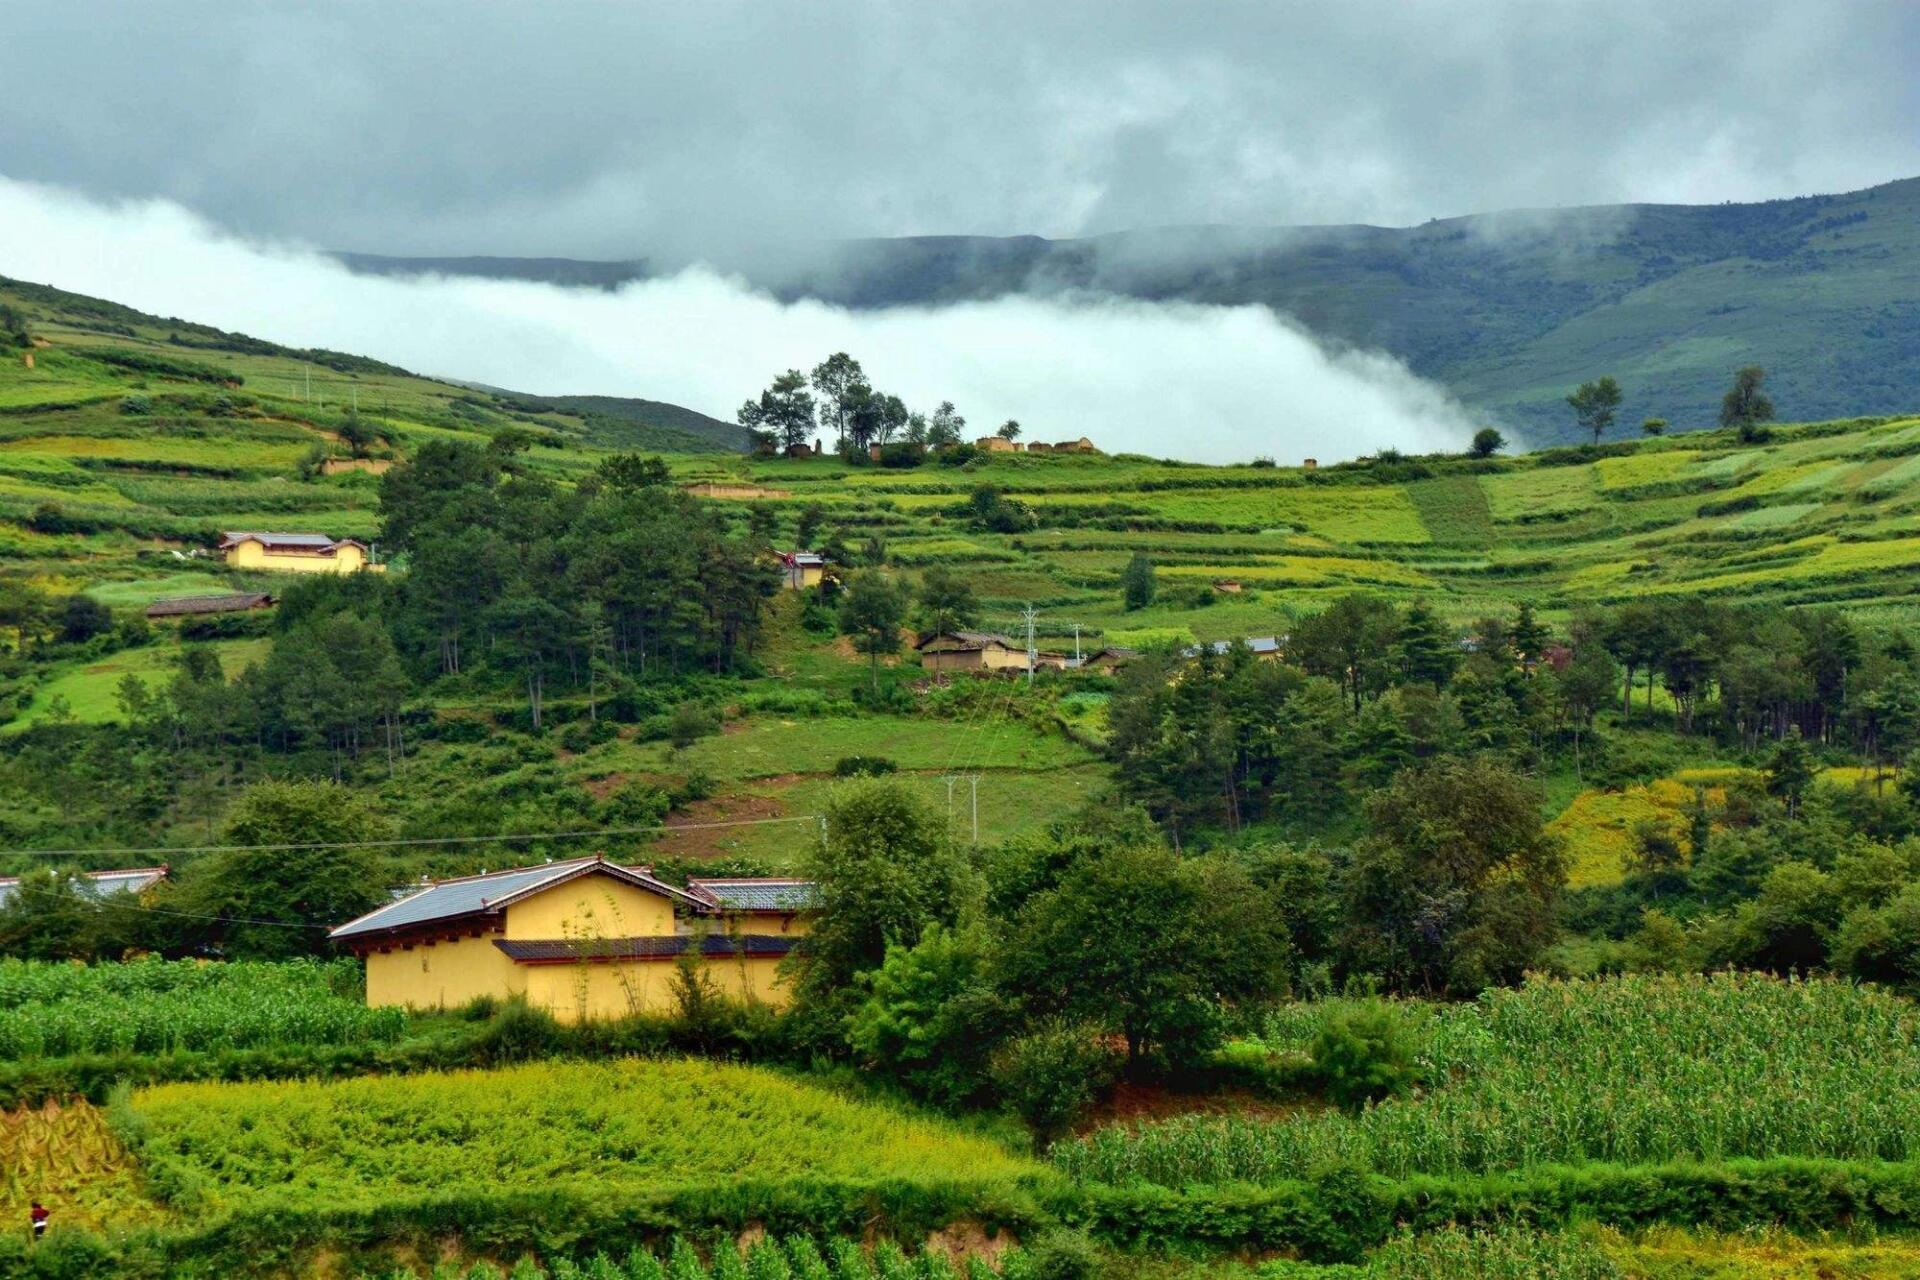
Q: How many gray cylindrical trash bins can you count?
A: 0